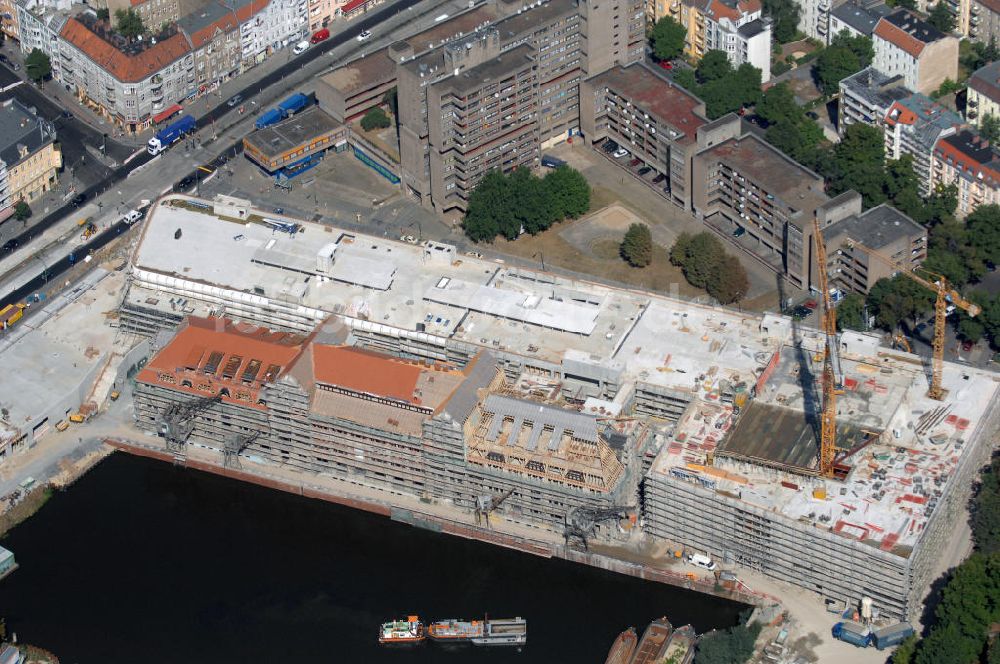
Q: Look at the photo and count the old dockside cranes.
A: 4